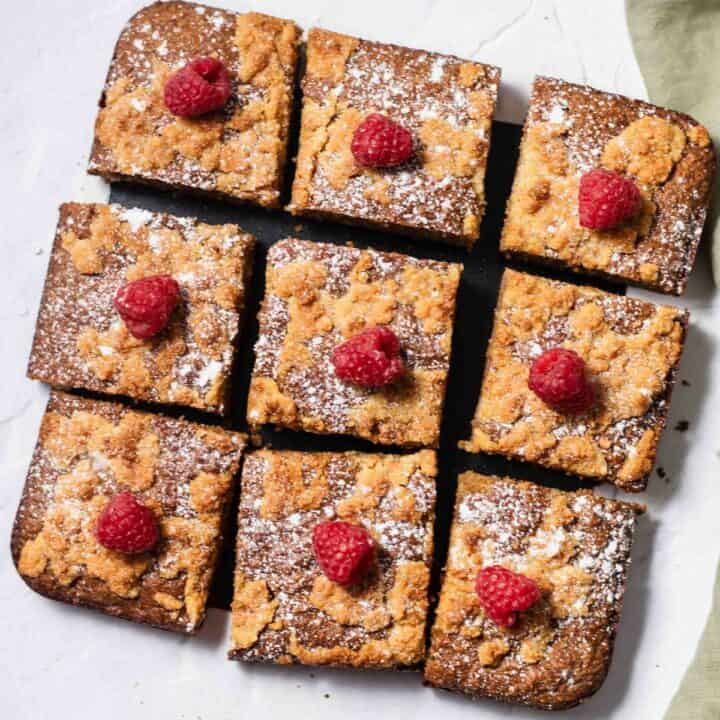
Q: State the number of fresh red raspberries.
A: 9